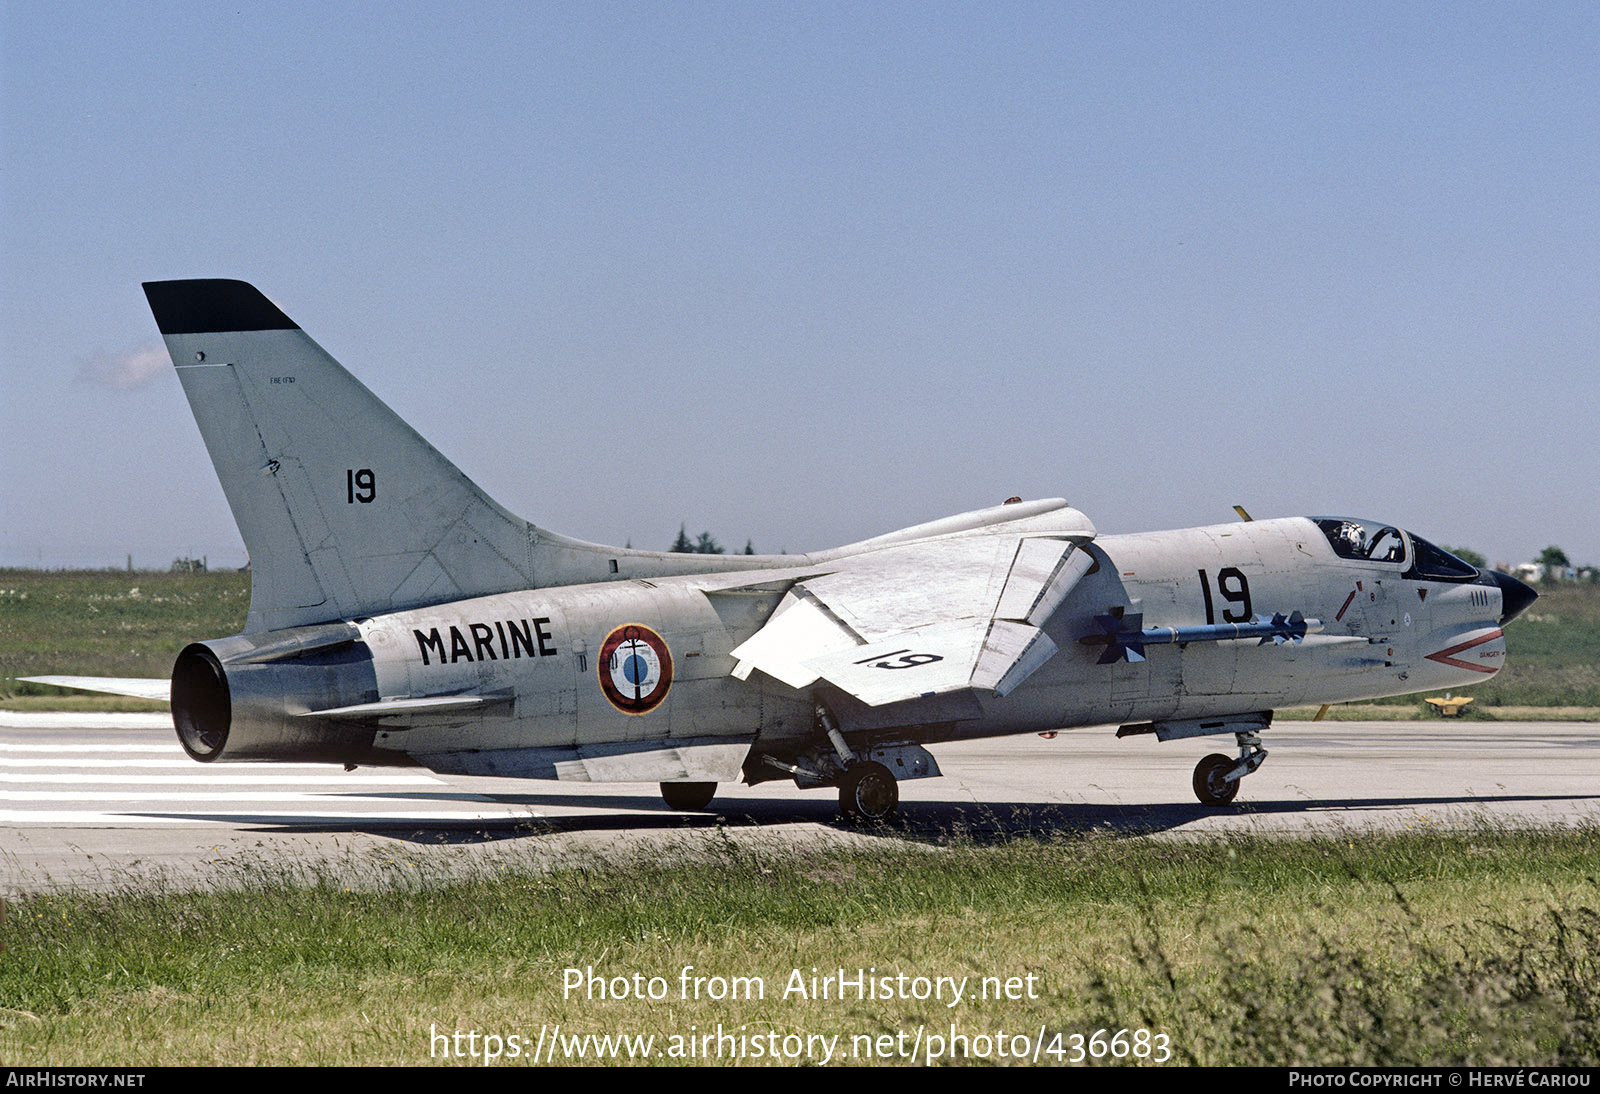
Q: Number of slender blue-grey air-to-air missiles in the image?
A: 1